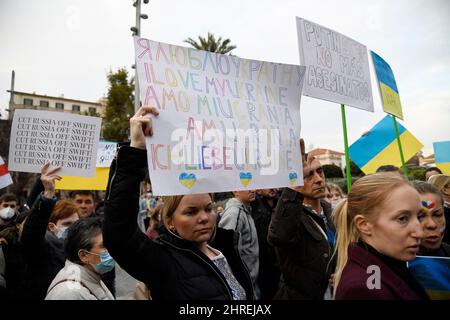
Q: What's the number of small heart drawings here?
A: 3